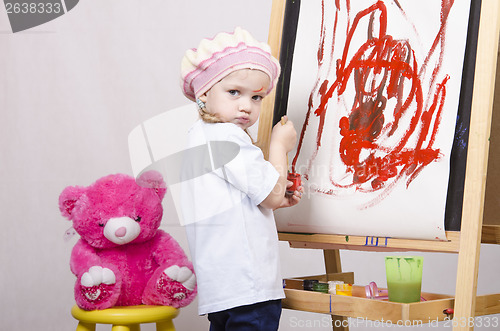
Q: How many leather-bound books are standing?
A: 0